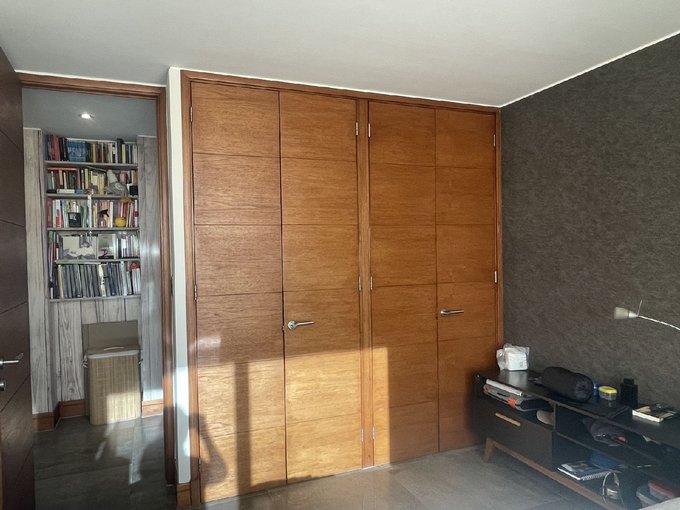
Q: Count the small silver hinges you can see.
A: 11